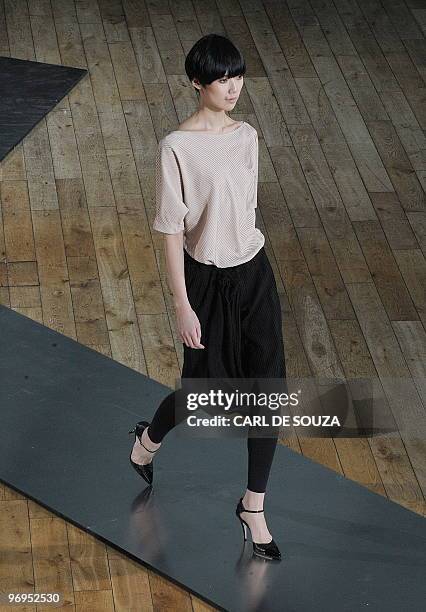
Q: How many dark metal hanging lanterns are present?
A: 0